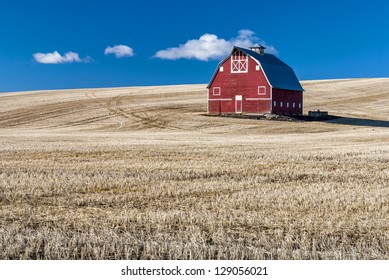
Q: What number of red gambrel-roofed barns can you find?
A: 1